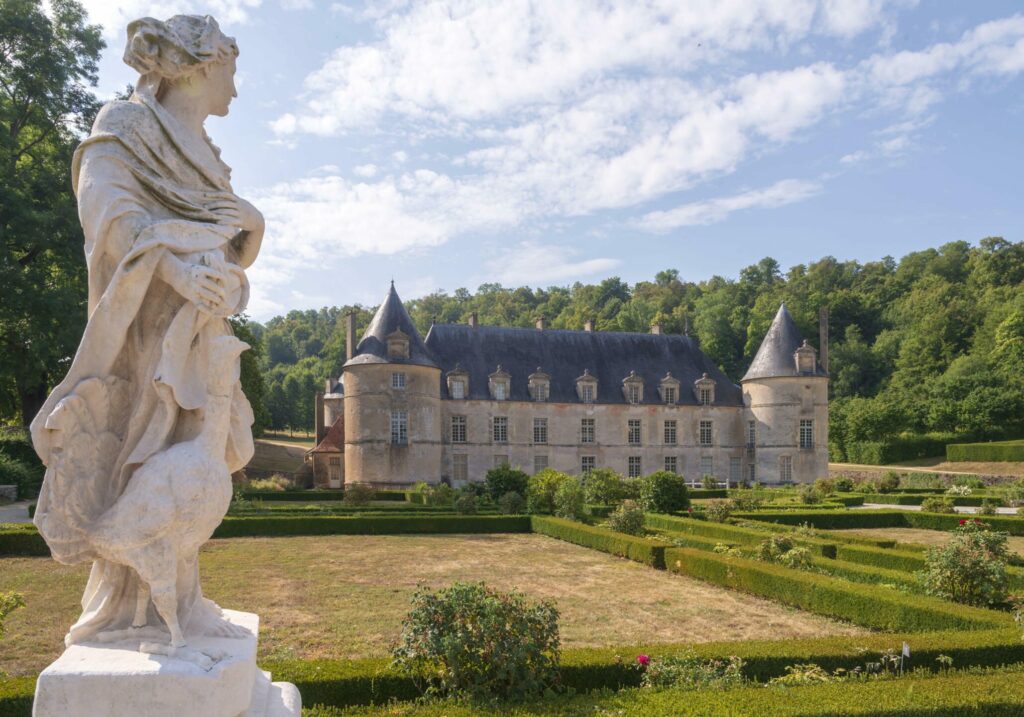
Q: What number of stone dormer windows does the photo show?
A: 9